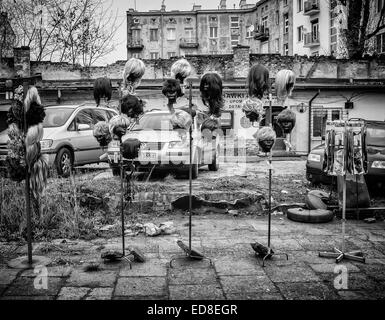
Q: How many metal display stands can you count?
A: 5